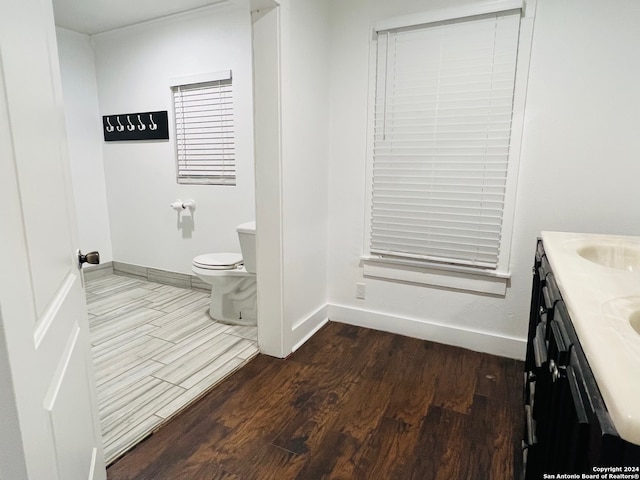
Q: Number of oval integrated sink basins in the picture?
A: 2